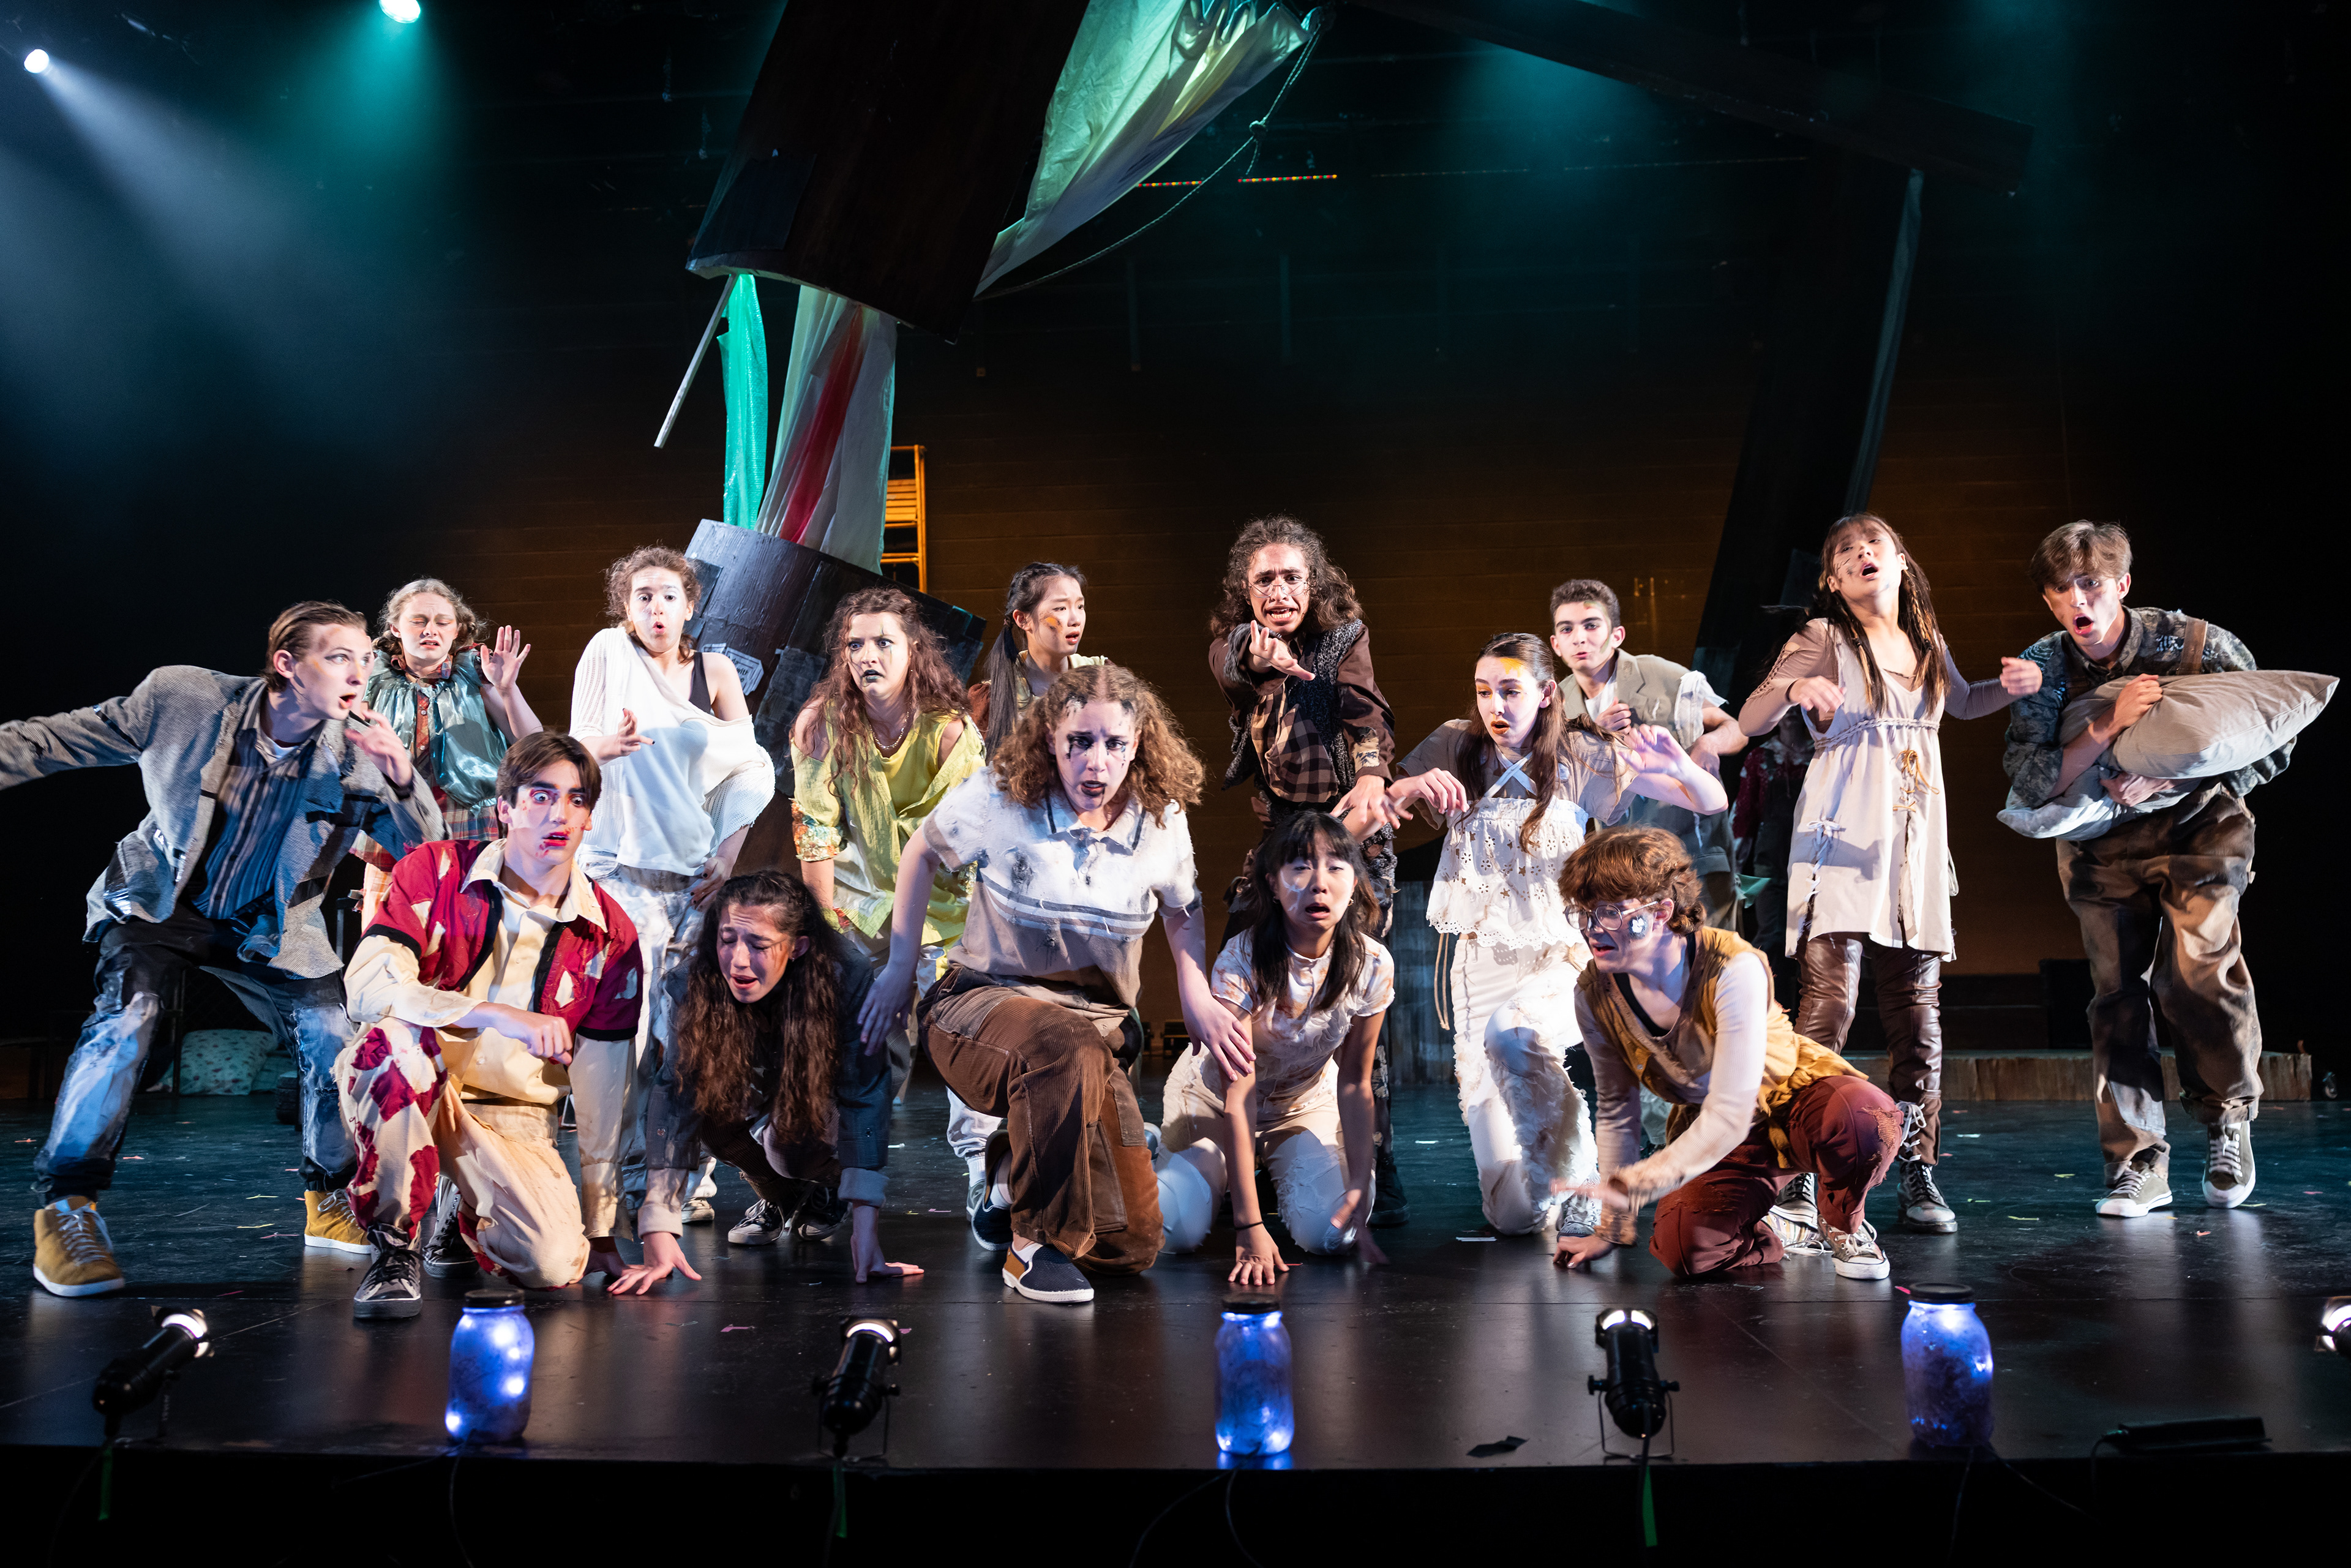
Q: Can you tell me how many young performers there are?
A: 15